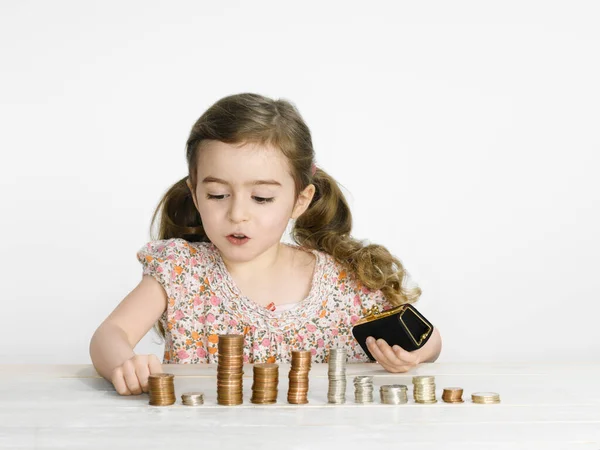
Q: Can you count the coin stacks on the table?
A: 11